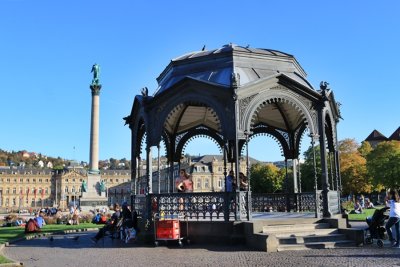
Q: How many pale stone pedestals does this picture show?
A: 1